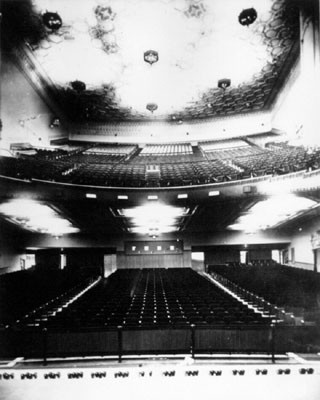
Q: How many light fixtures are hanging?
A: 6